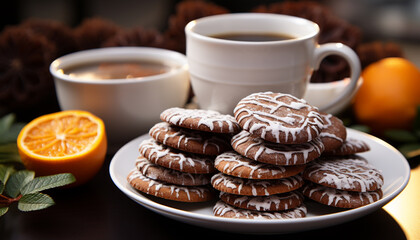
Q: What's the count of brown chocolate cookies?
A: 15